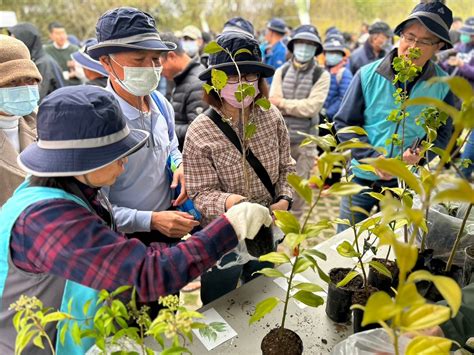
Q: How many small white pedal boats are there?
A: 0